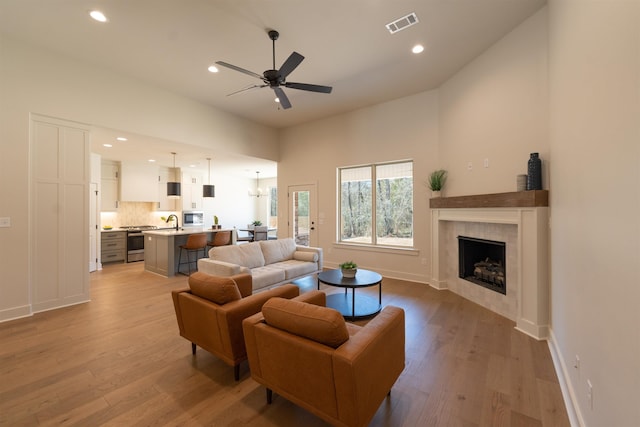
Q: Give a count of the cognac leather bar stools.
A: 2